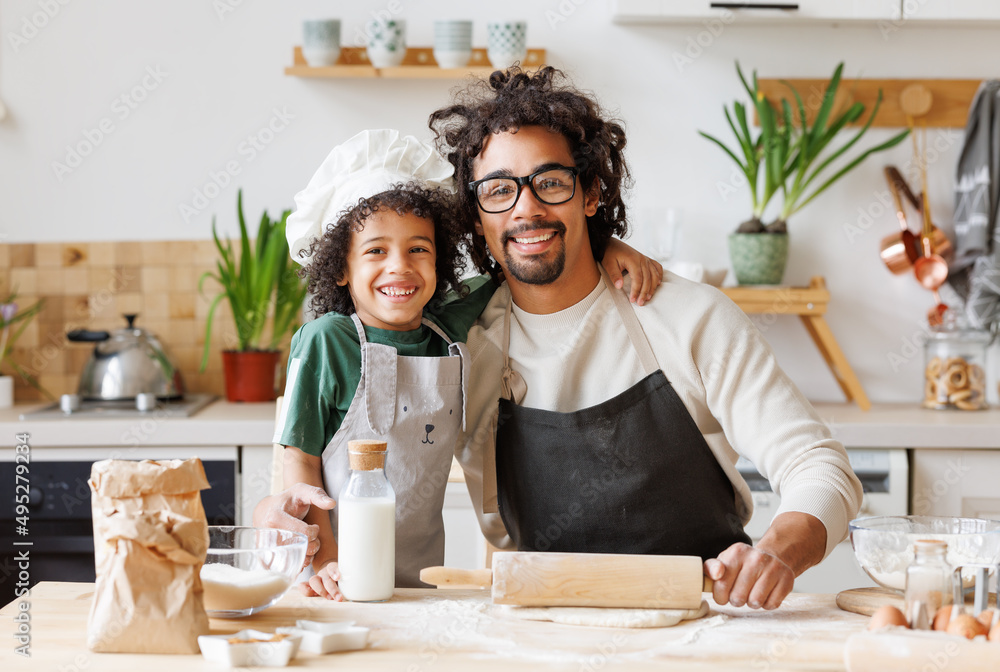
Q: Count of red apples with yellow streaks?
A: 0